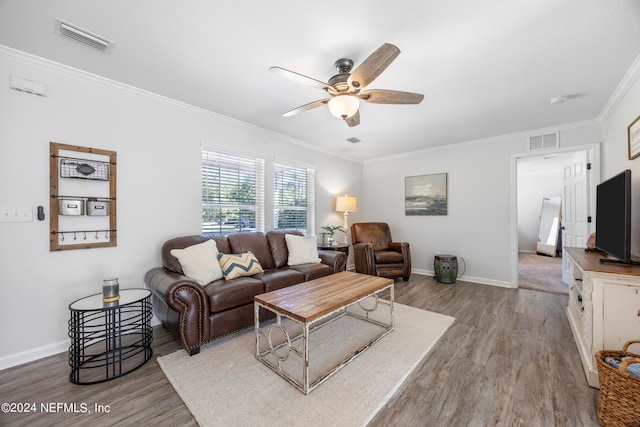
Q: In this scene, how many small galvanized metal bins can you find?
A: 2